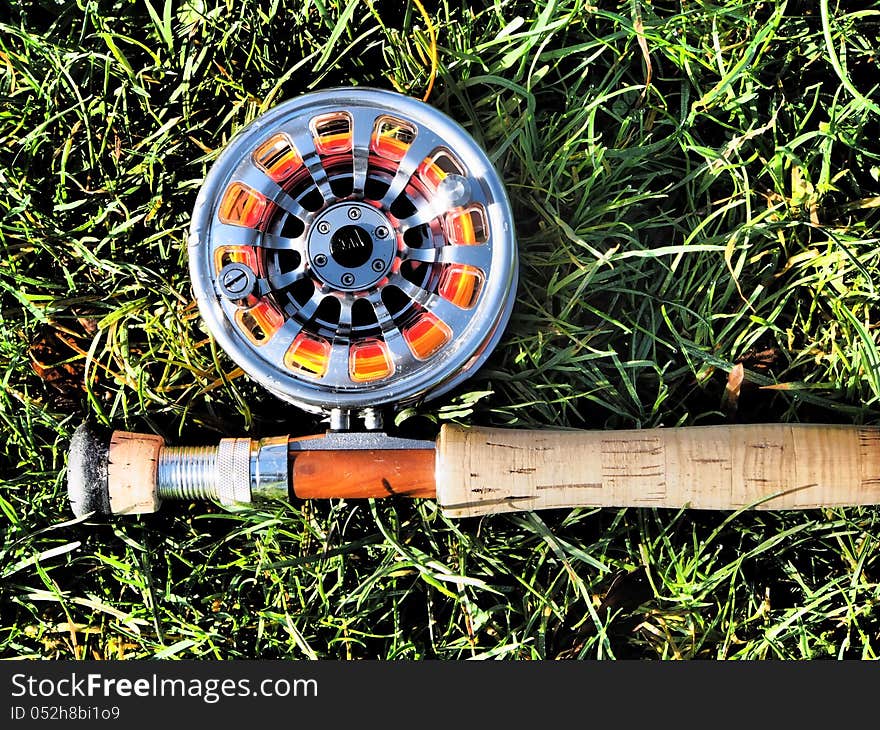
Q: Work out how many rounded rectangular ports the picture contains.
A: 12